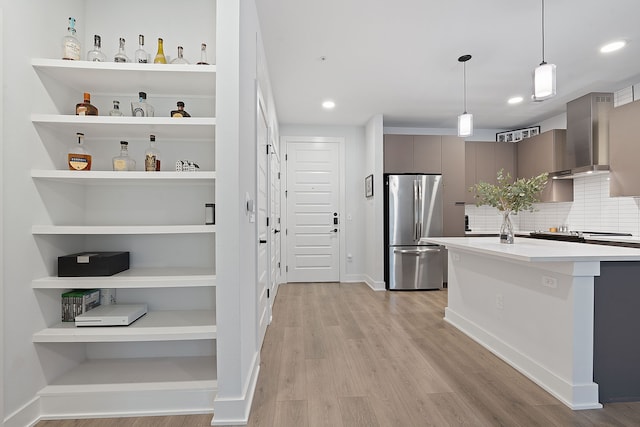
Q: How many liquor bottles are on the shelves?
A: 14